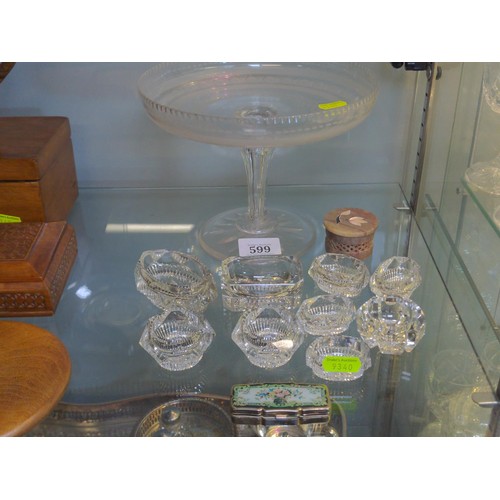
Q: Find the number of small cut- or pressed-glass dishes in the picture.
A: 9